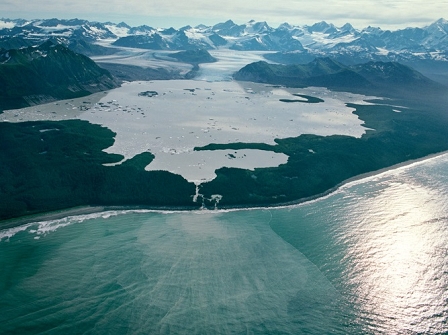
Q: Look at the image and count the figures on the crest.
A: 0